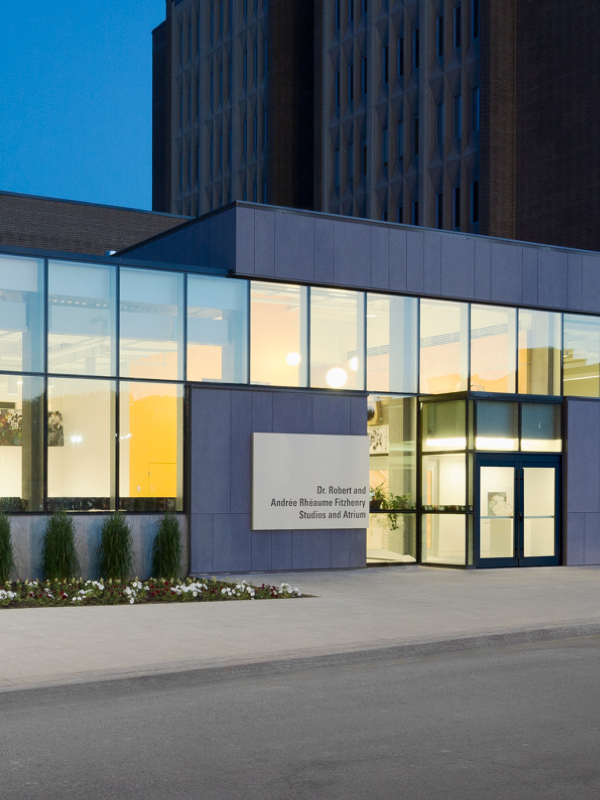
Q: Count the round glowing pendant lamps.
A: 3